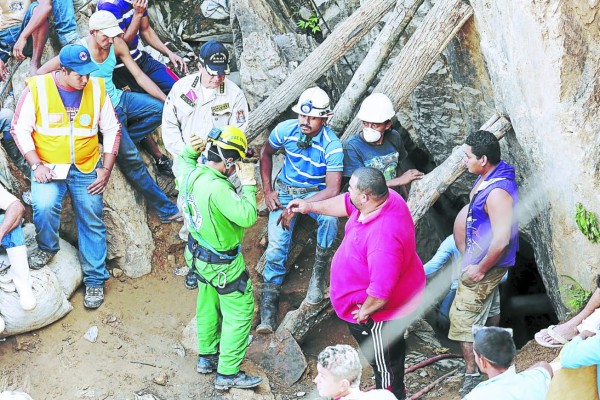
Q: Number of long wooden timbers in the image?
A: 4